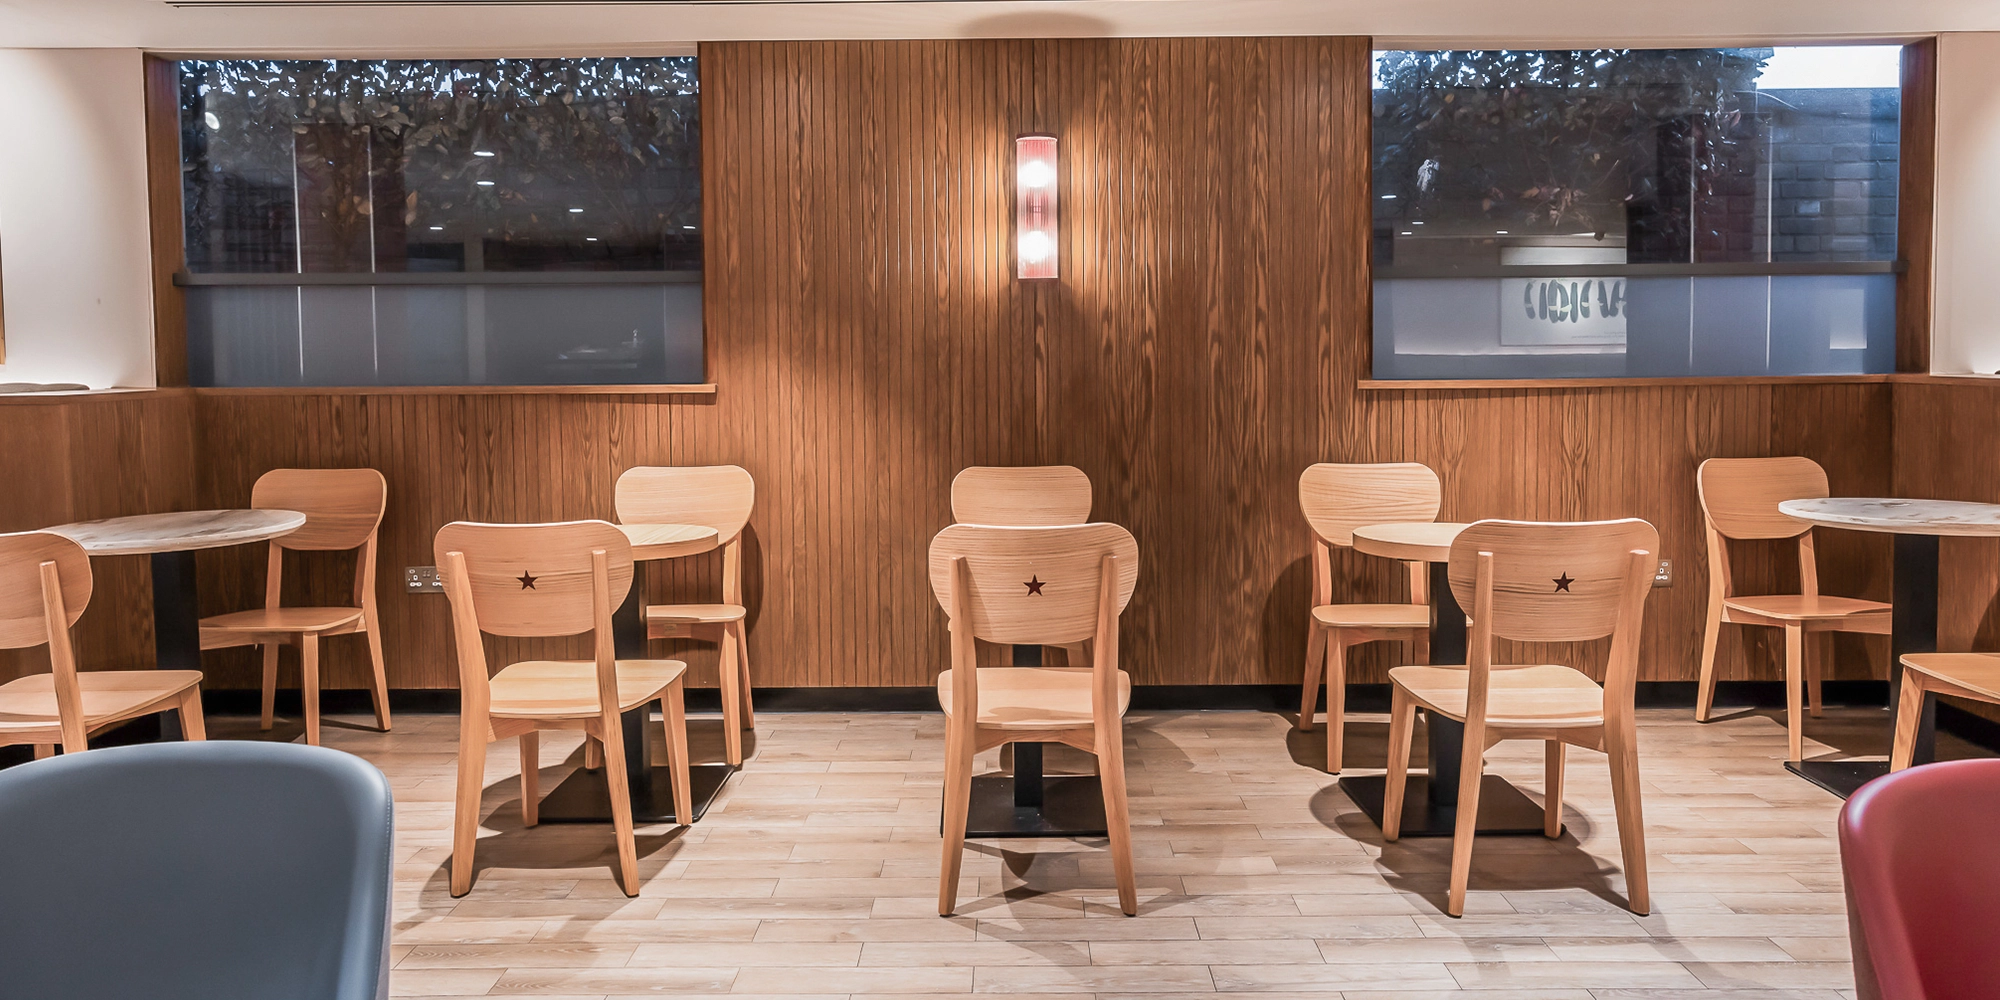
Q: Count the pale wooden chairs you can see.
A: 10